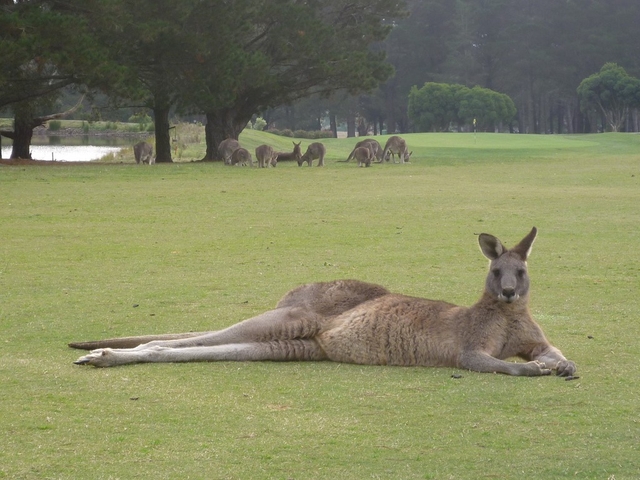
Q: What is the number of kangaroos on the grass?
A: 10